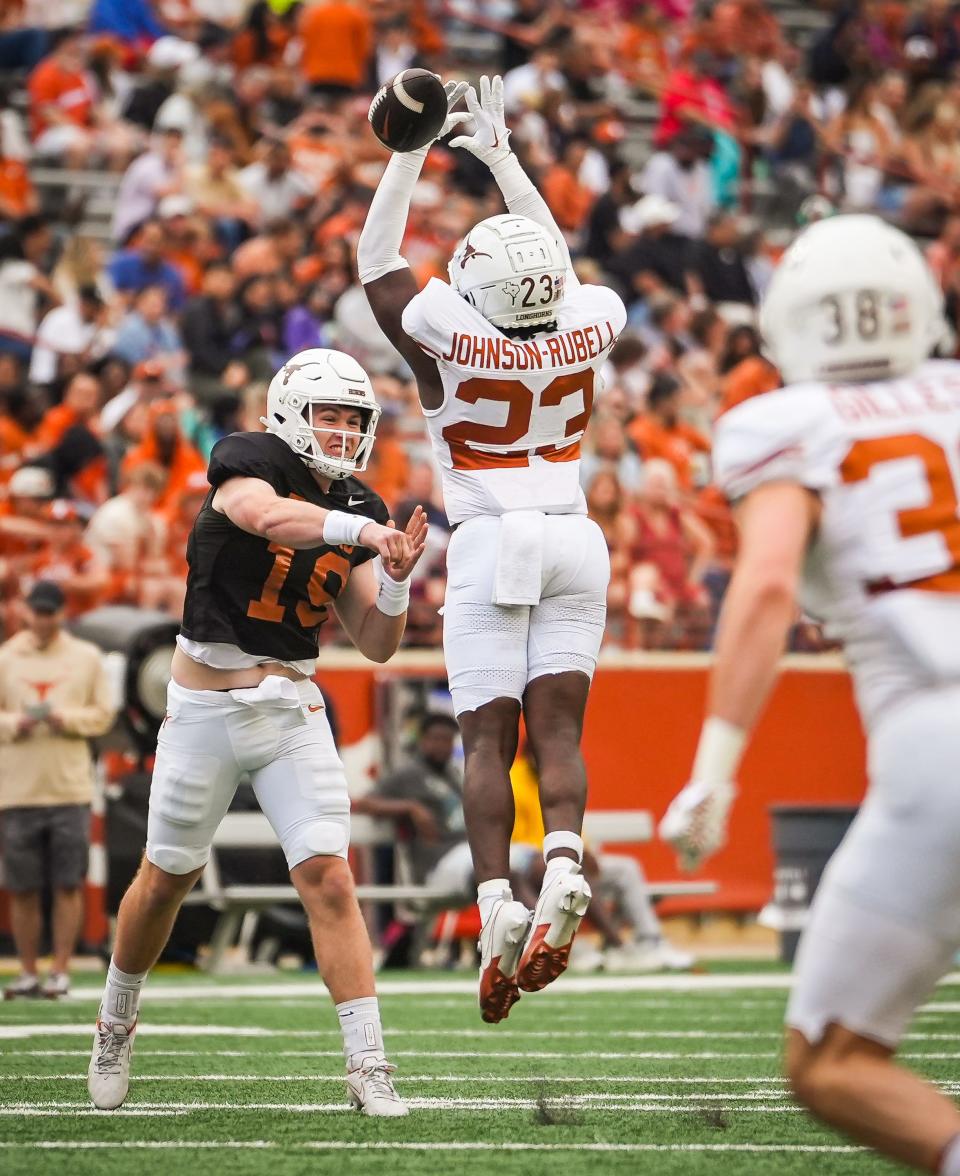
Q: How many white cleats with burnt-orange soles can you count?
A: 2